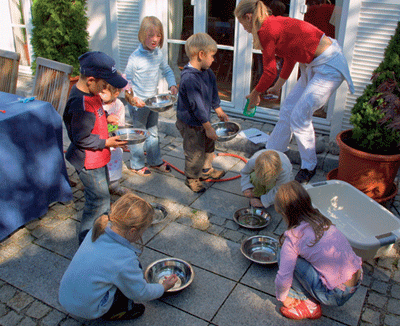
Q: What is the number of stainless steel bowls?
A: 7